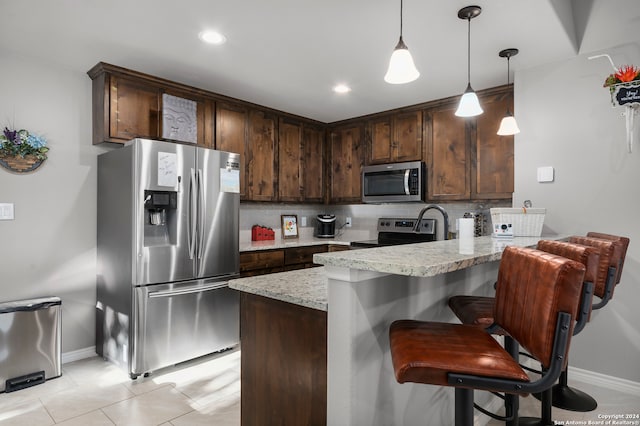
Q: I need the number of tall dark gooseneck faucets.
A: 1